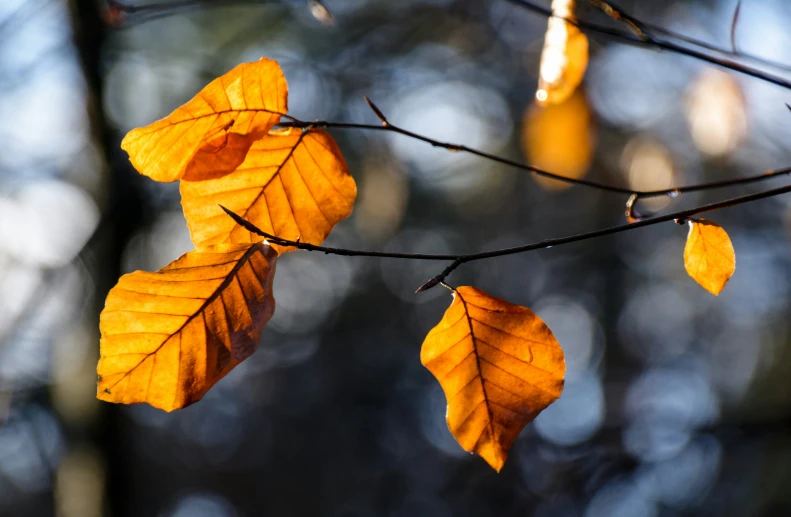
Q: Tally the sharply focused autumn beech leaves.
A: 5